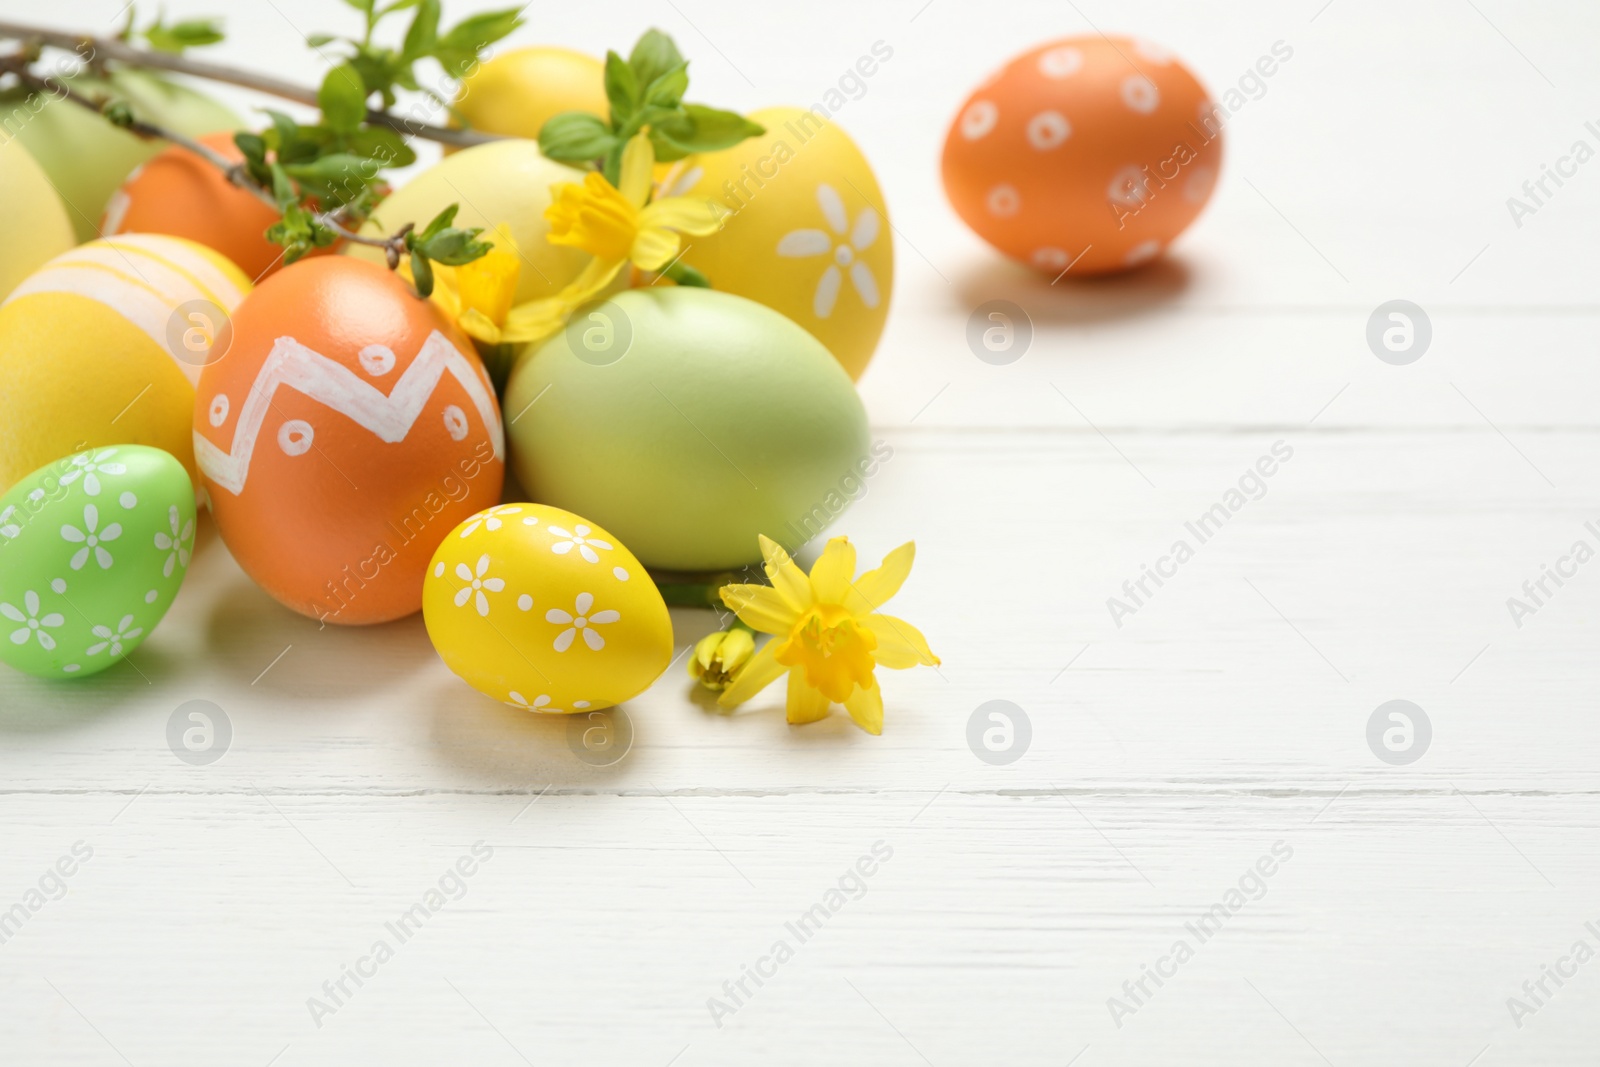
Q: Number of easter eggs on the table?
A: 12